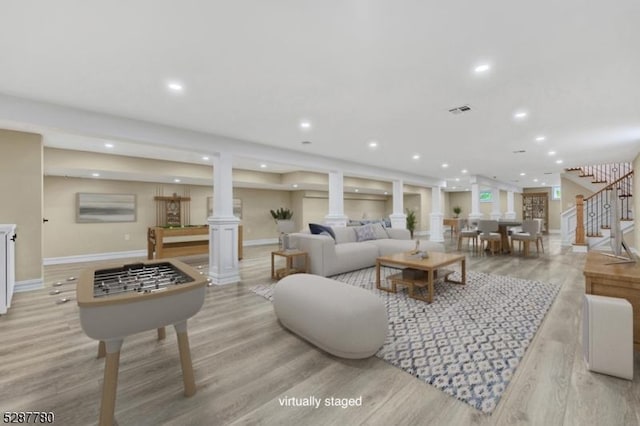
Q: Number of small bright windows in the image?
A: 2